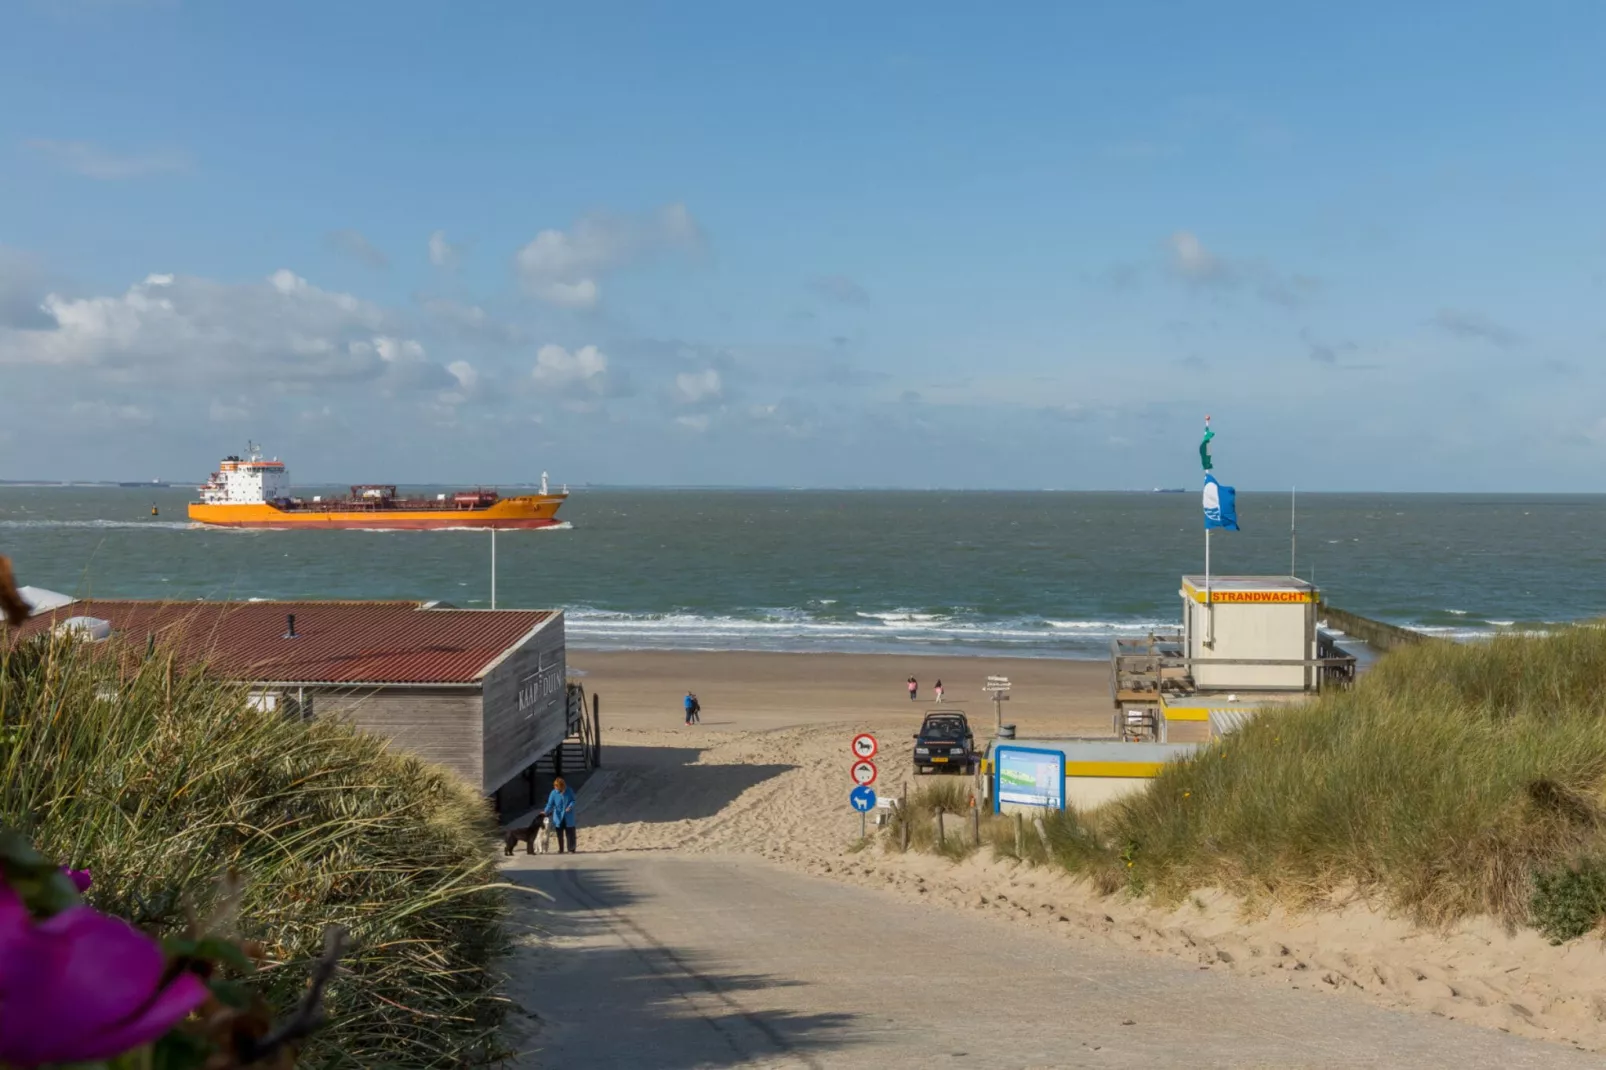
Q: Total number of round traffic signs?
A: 3